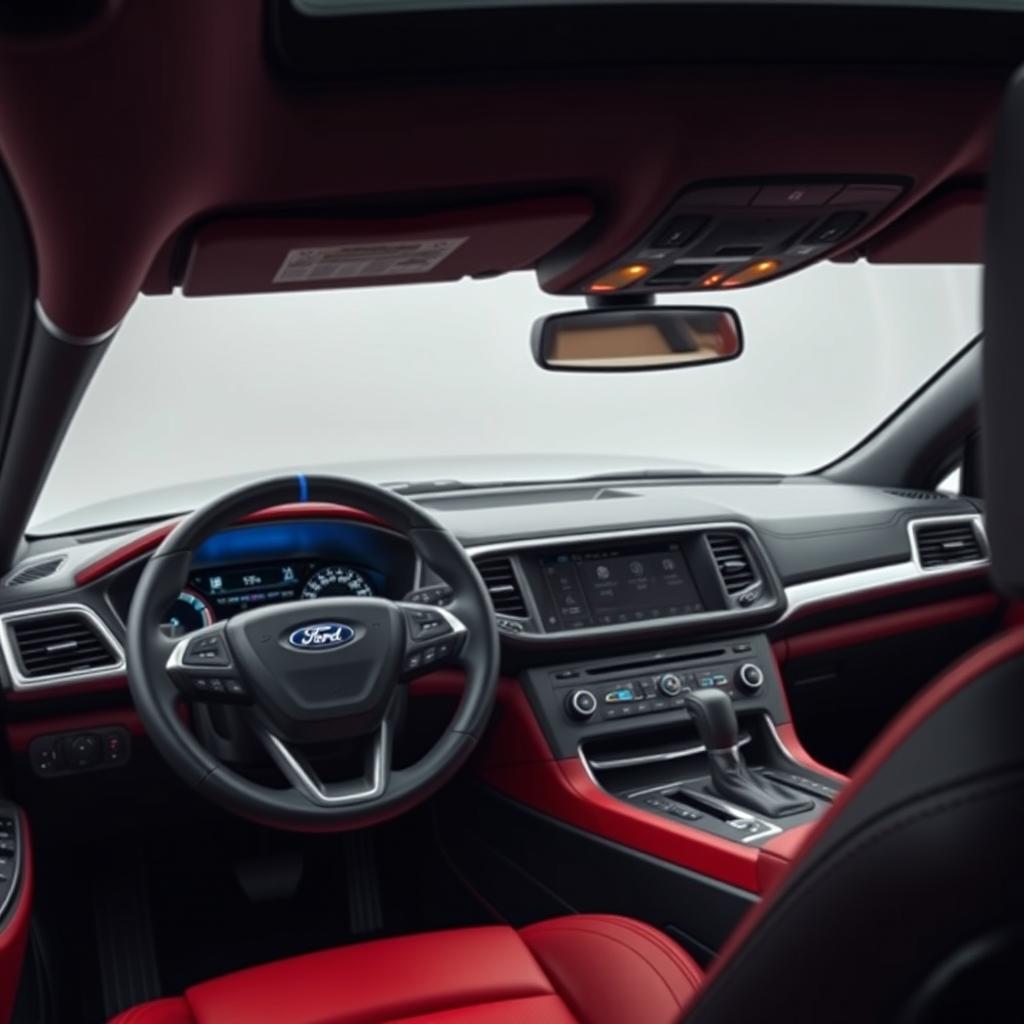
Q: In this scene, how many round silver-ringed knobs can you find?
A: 3